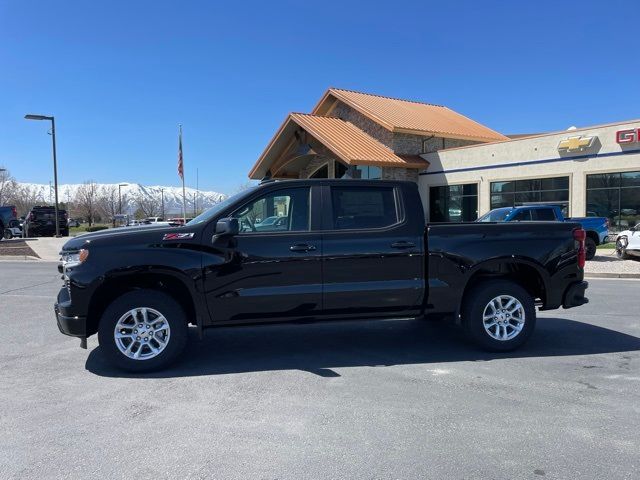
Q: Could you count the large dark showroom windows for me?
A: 3